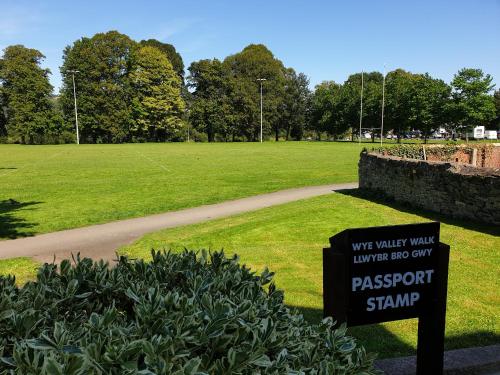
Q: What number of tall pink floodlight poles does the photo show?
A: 0